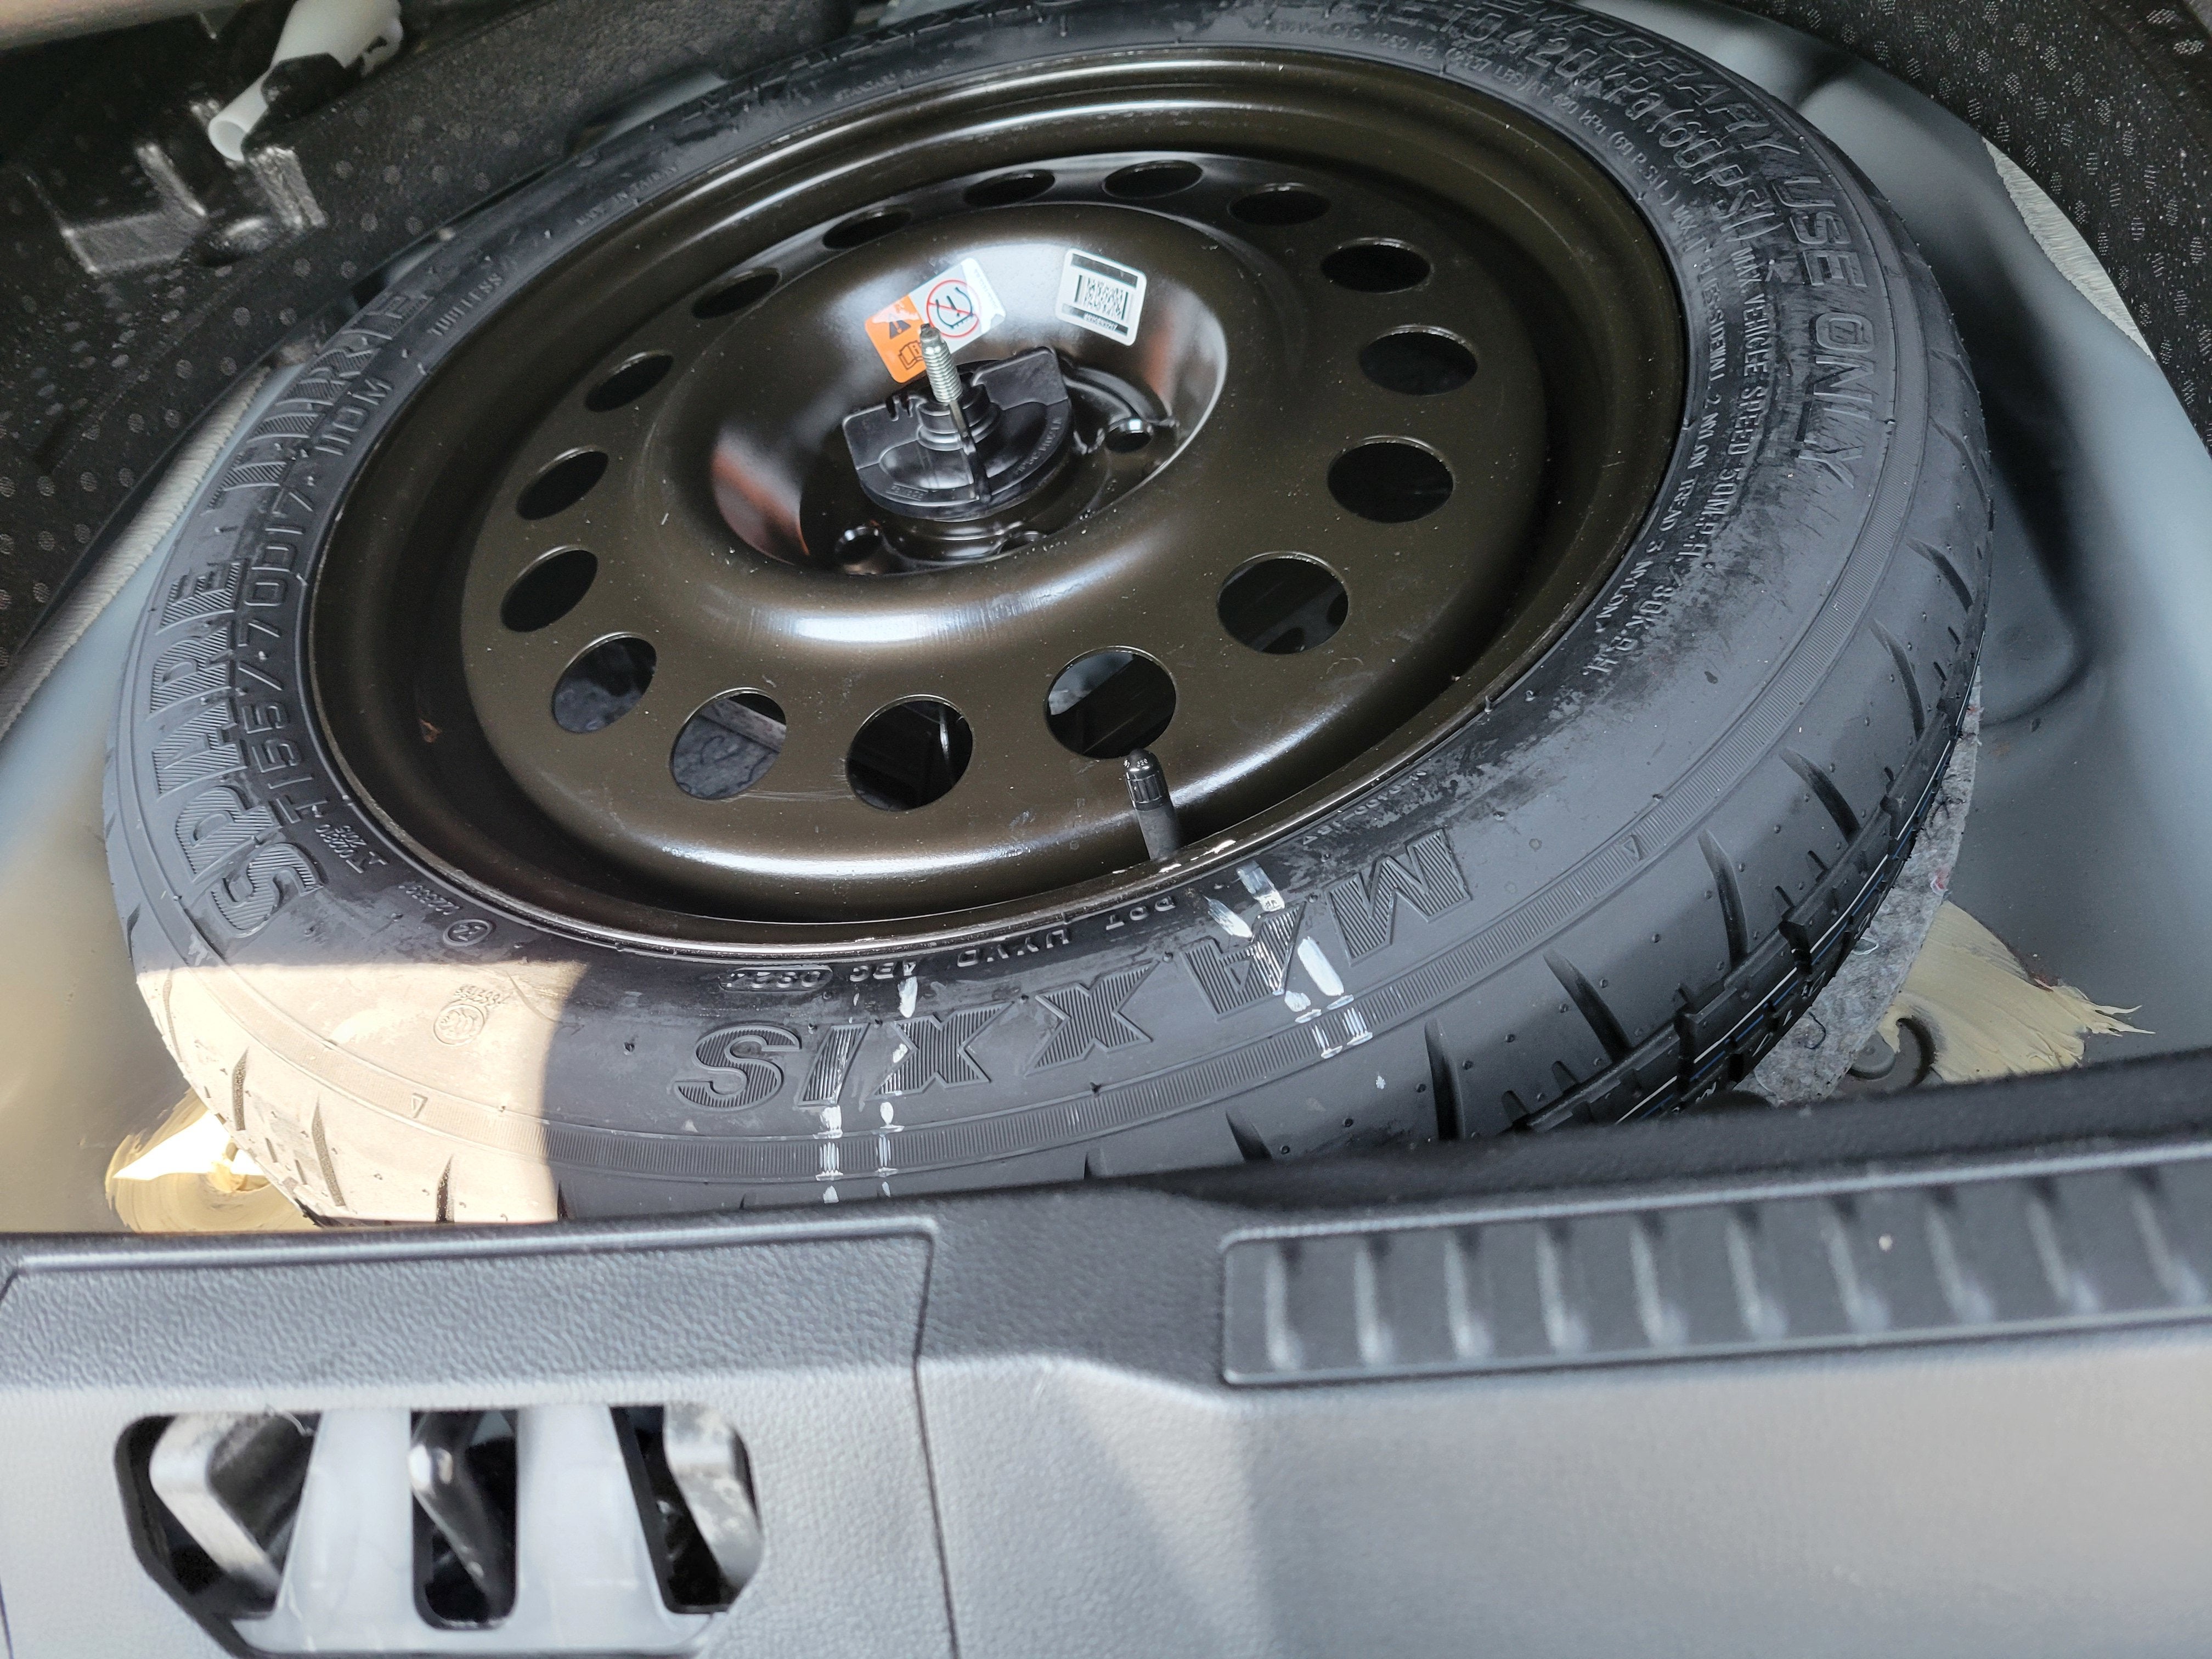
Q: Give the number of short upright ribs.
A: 10